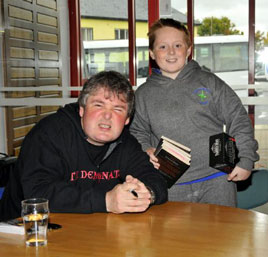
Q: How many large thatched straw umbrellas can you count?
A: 0